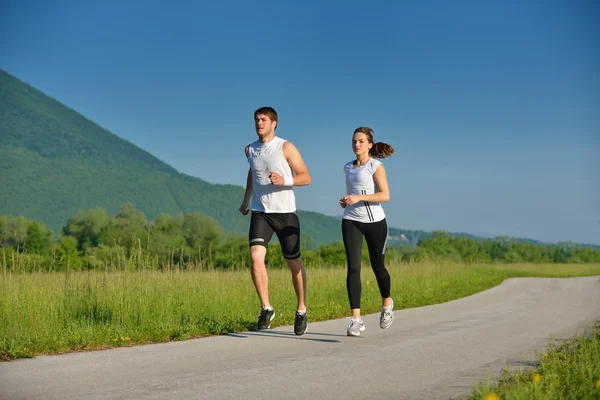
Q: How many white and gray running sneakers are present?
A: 2